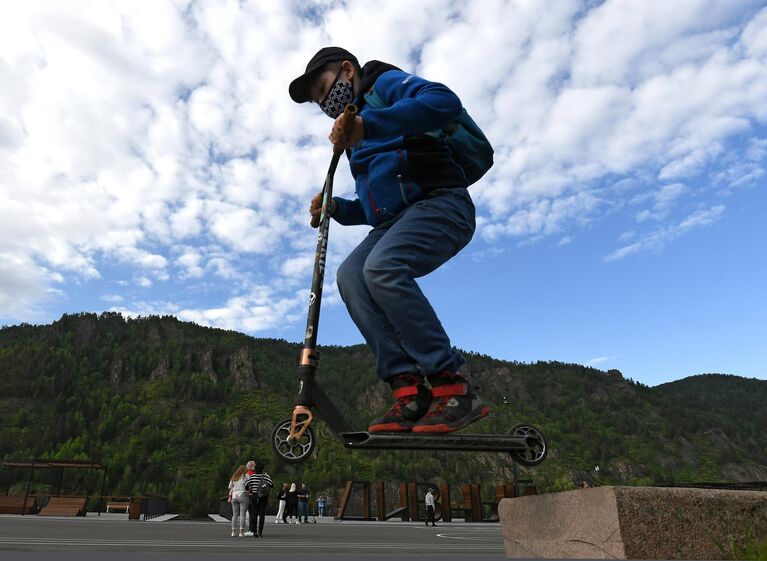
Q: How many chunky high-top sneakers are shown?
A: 2